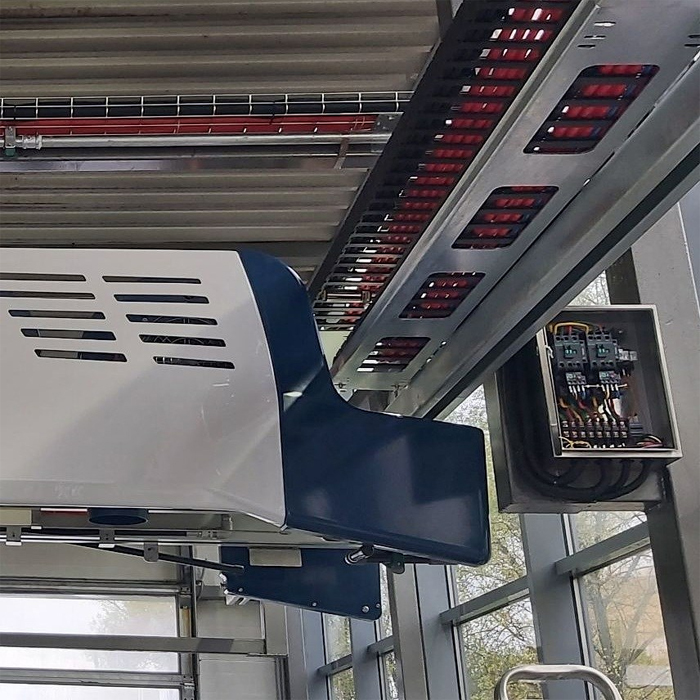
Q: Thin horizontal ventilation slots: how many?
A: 10